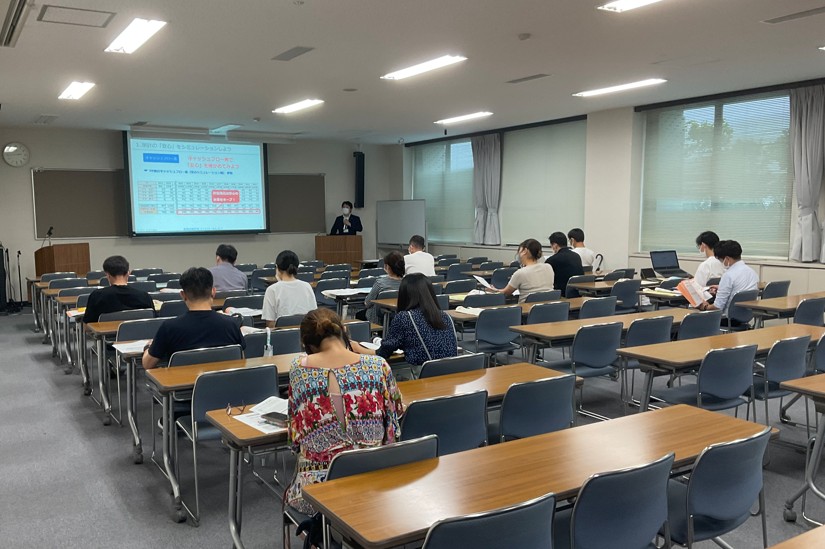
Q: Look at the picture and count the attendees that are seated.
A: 13